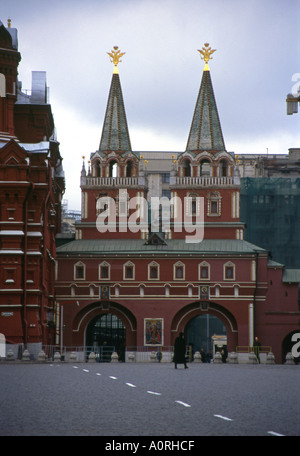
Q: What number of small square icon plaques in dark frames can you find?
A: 2